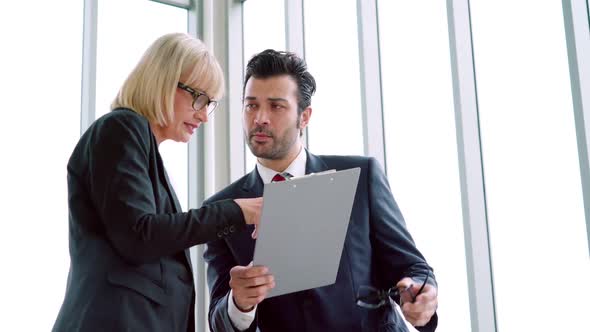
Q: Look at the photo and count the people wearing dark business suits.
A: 2